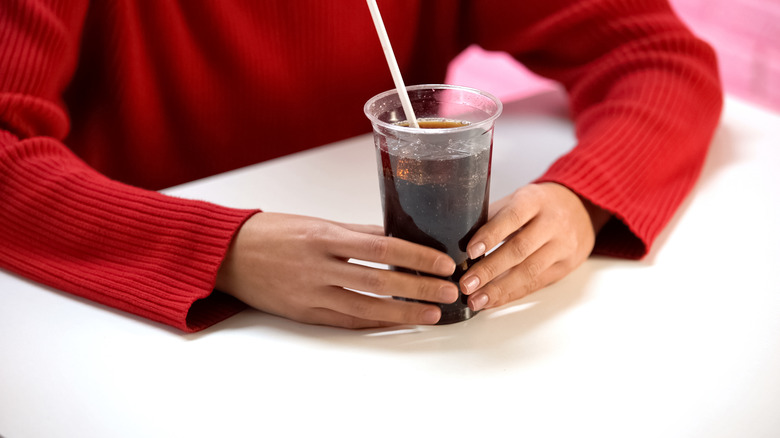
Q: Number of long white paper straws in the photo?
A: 1